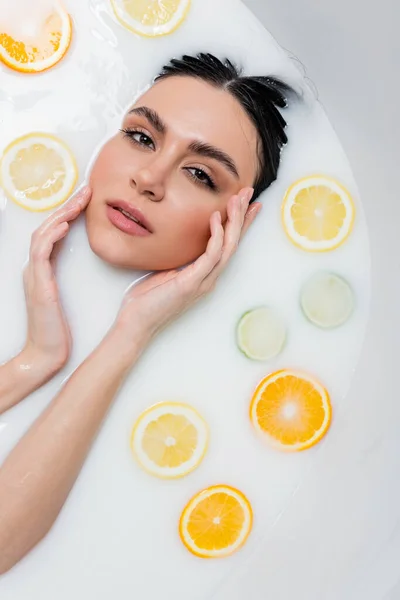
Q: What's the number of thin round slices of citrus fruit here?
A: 9